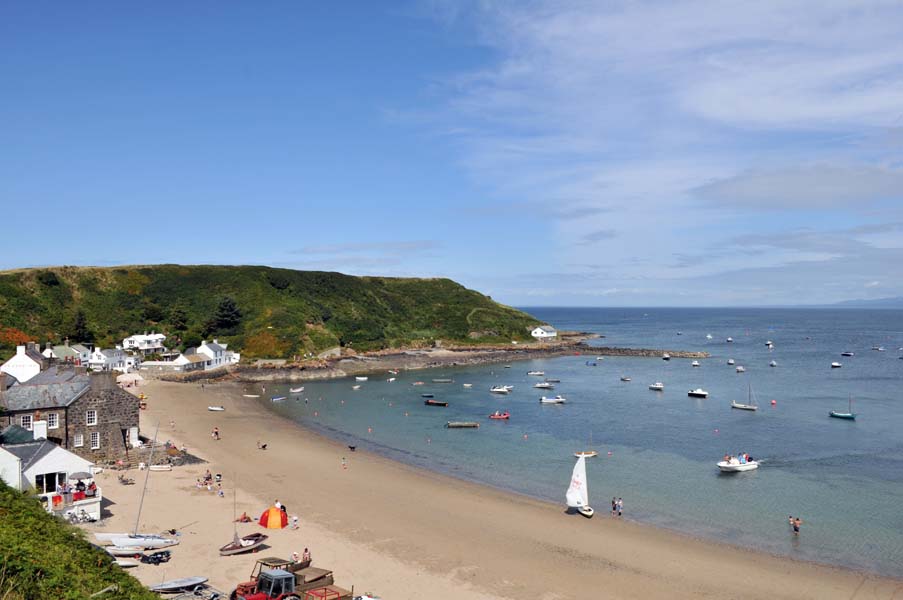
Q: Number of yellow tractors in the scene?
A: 0